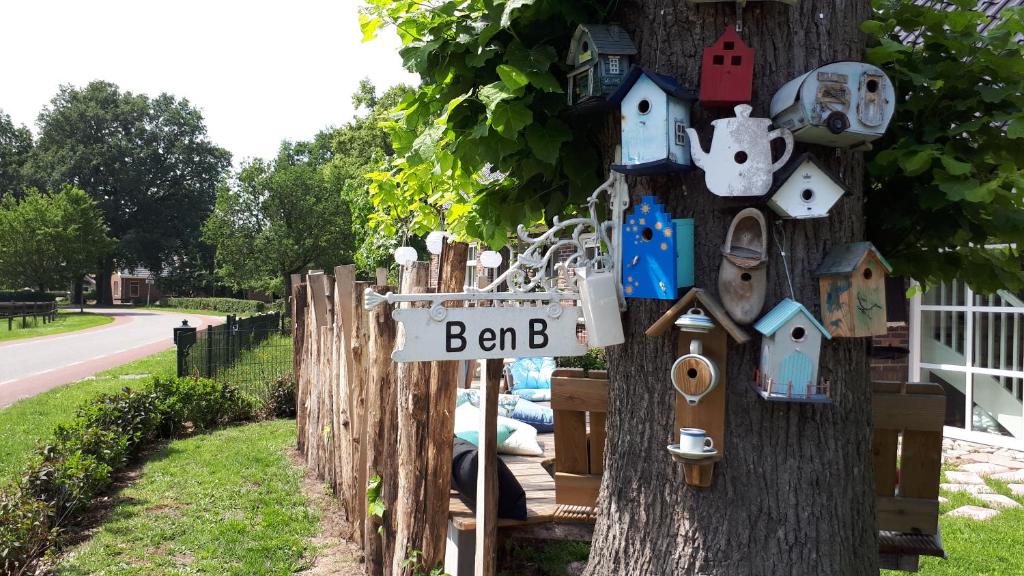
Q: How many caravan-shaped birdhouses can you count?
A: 1